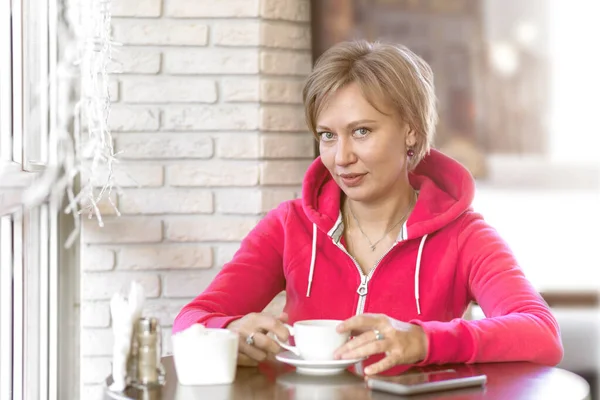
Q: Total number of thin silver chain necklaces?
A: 1